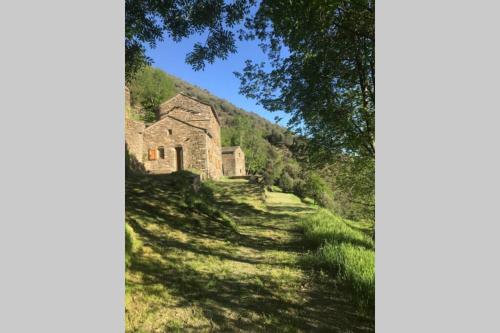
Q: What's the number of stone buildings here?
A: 2